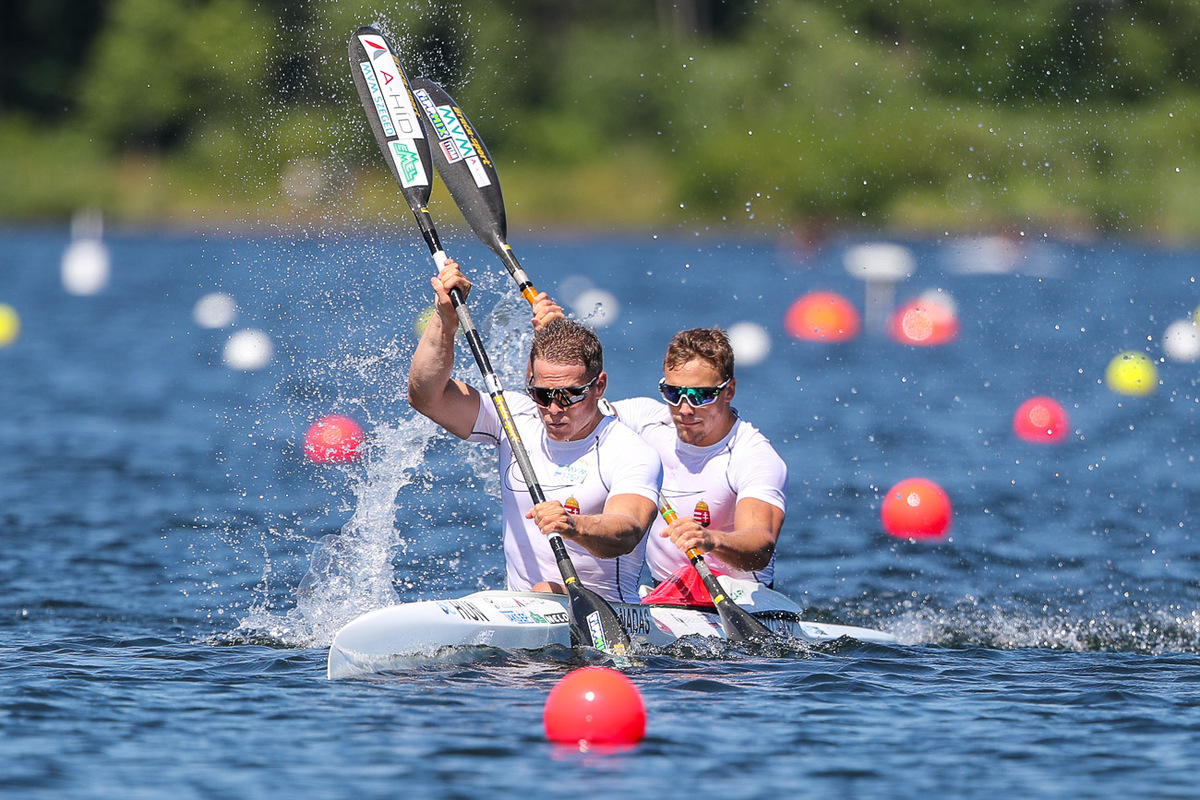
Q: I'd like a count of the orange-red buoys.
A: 6